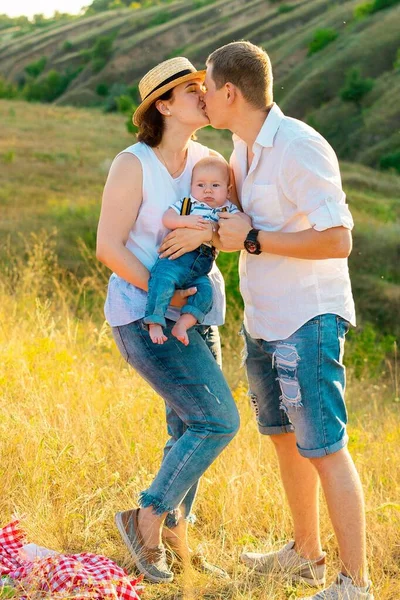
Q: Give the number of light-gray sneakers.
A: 2